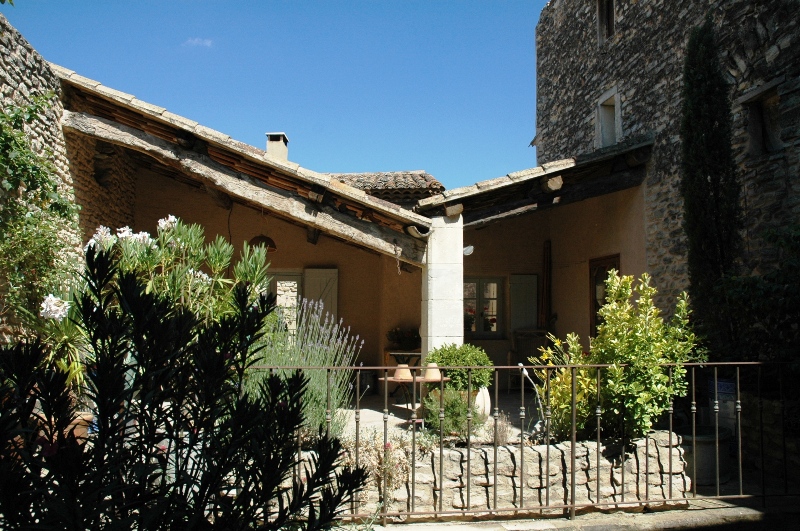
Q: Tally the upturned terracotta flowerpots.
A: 2